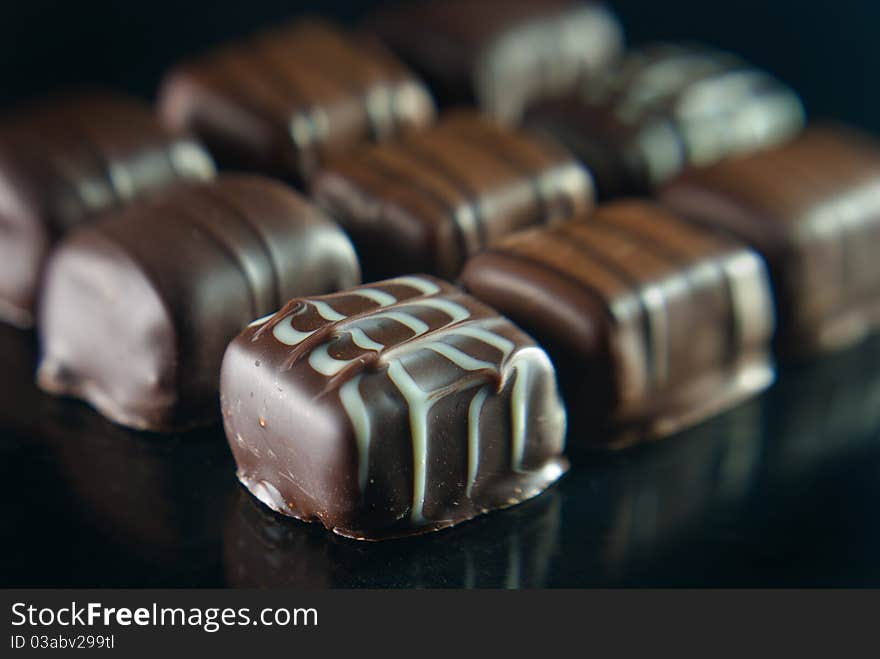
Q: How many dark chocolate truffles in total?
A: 9